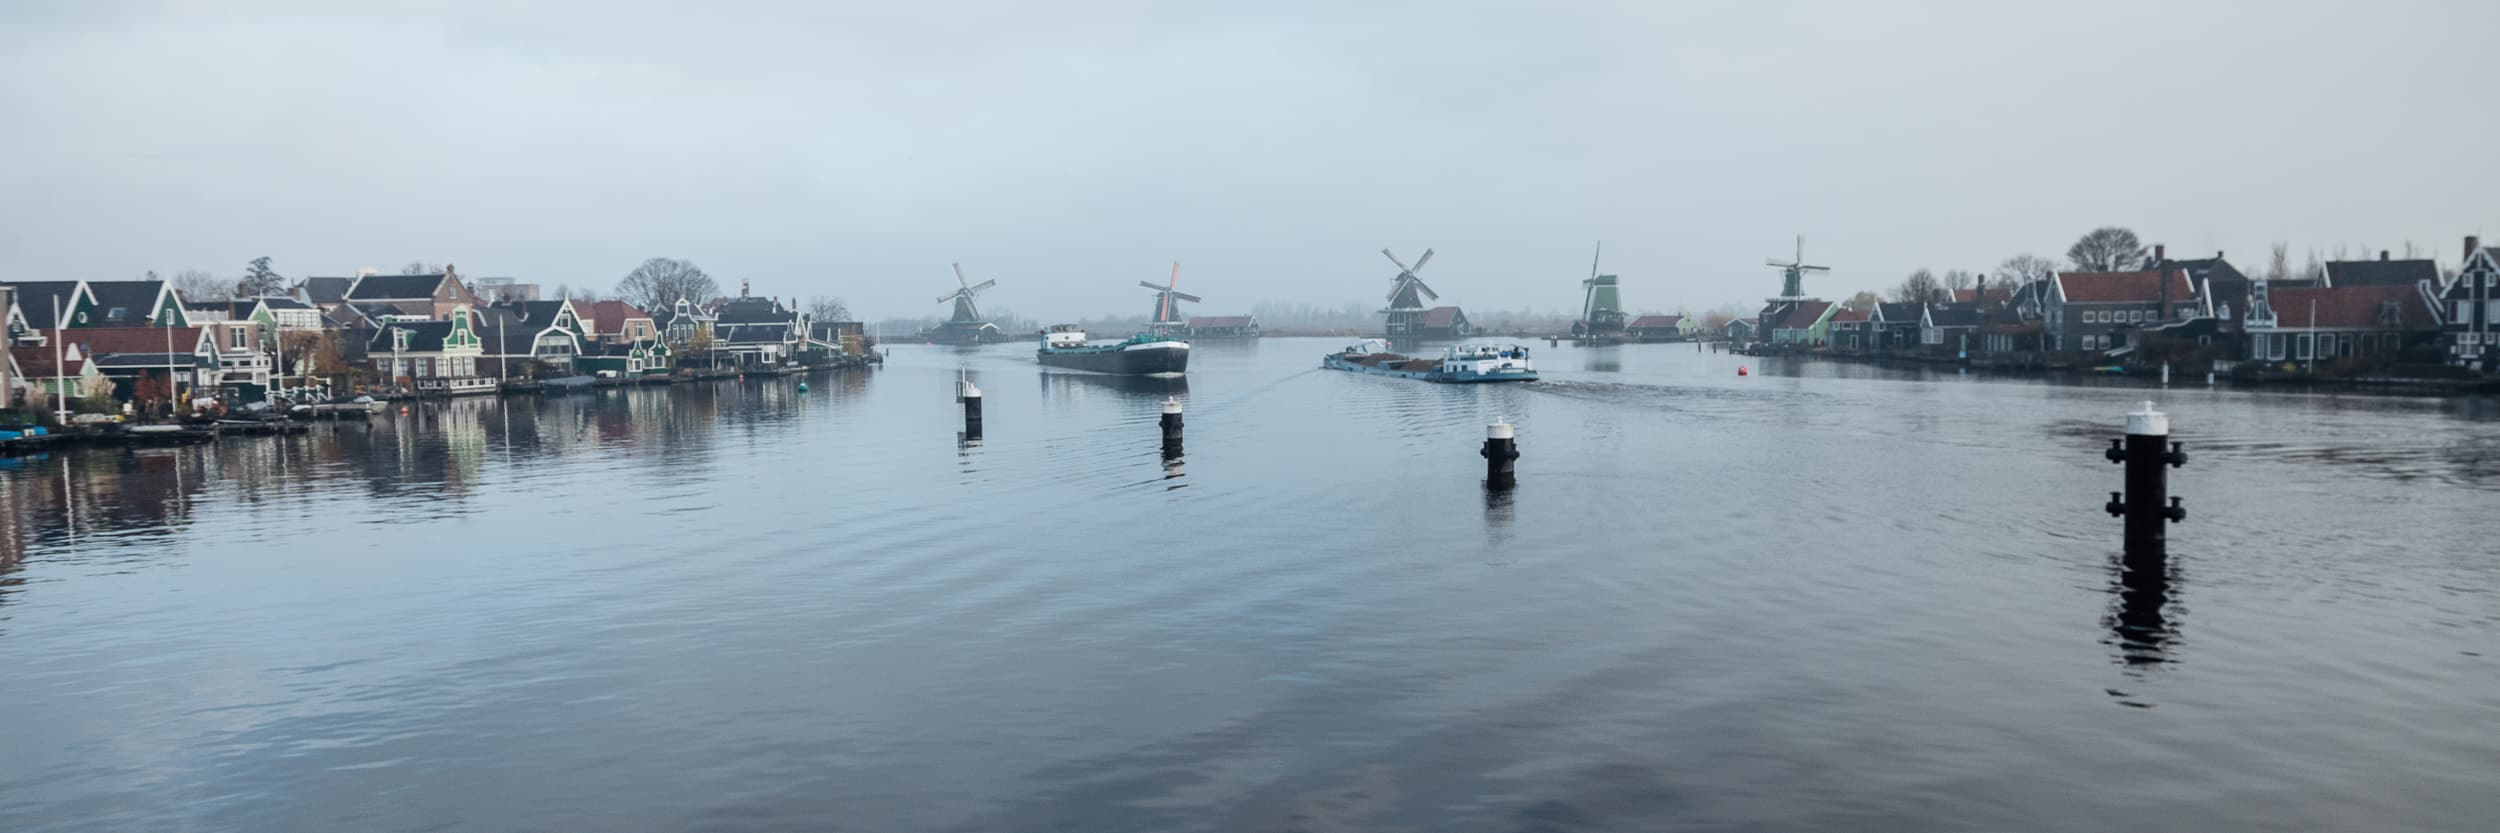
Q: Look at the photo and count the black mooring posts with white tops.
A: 4